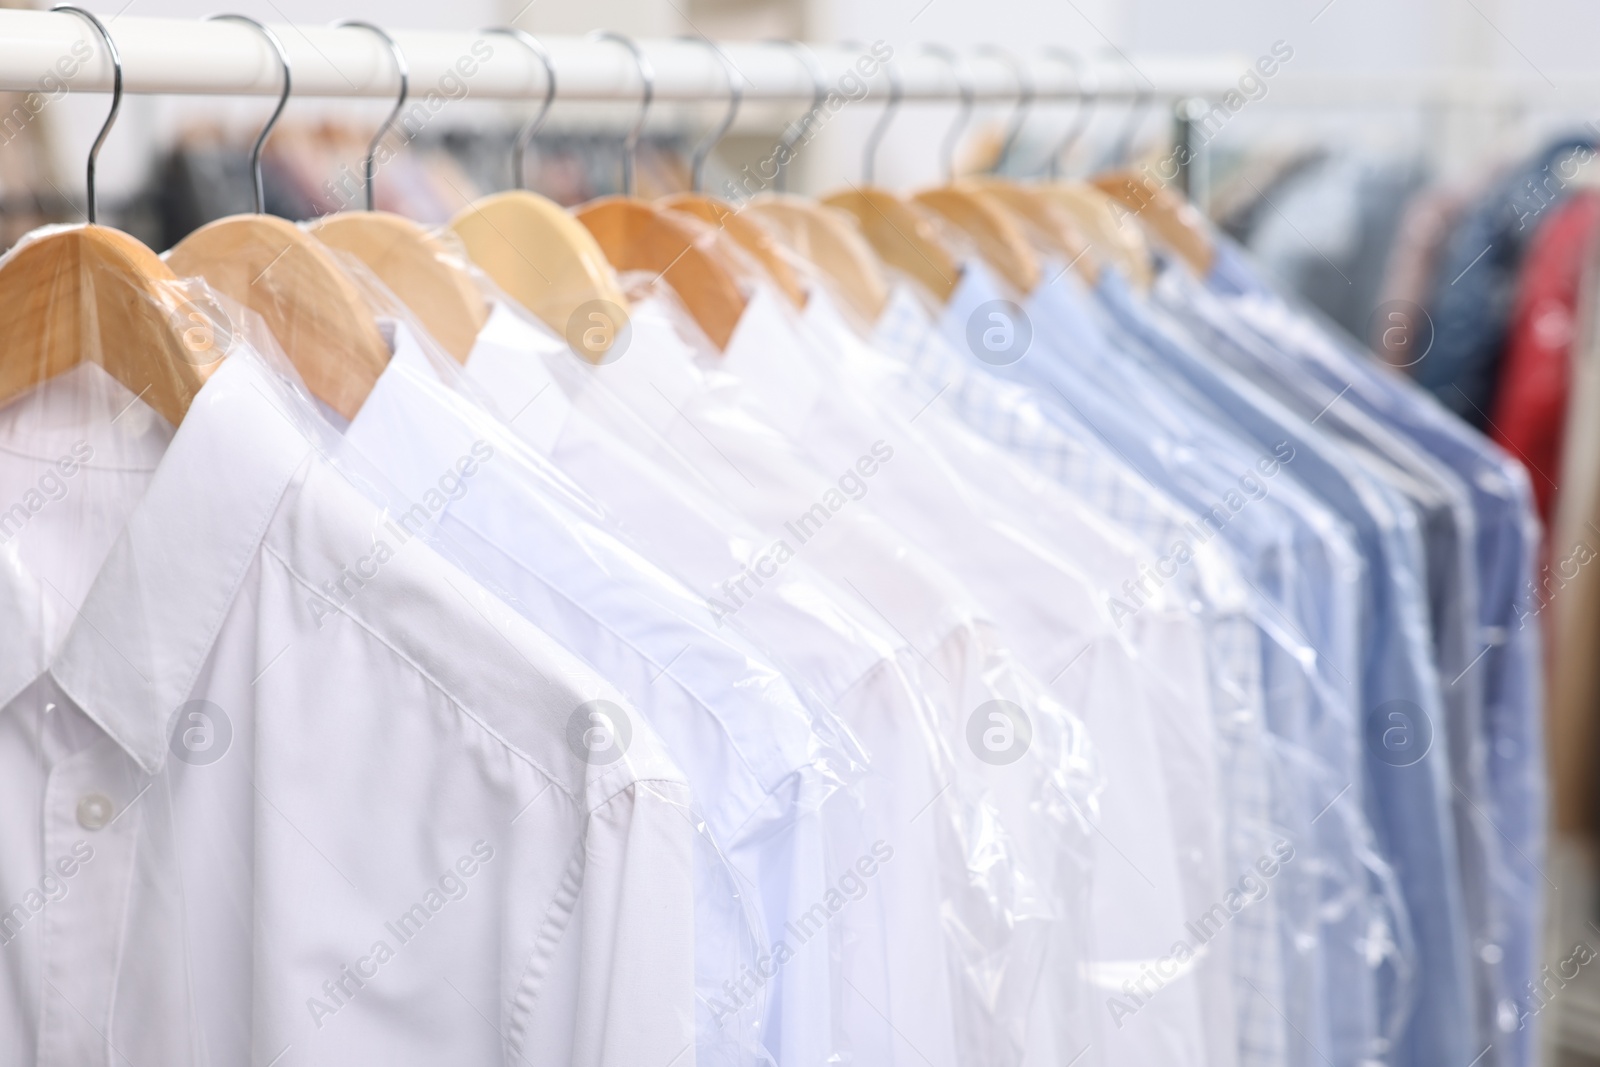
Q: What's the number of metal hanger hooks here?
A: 12